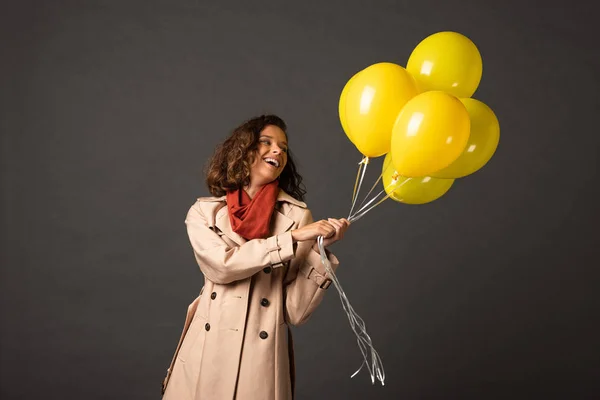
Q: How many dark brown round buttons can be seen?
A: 5